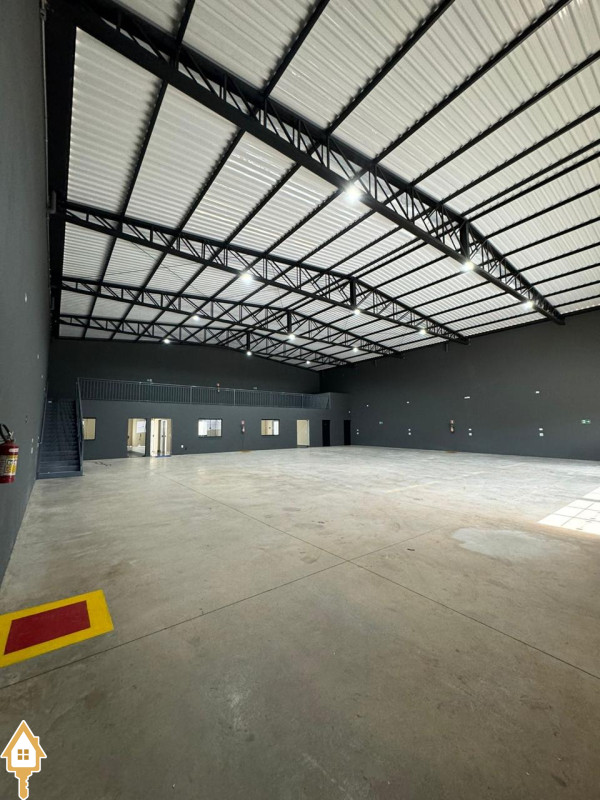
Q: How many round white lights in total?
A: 12